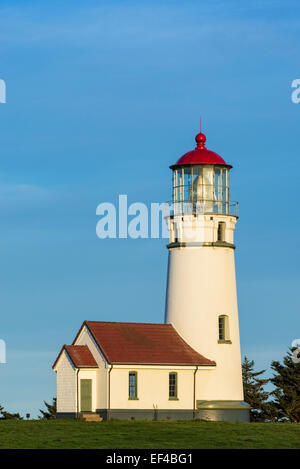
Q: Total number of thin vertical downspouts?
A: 3